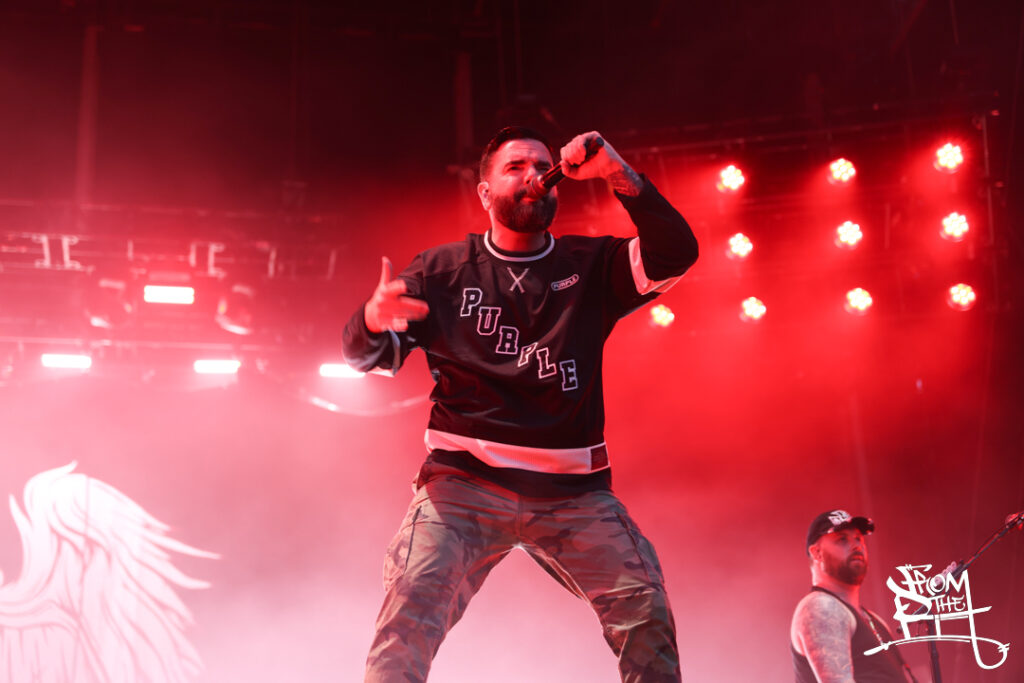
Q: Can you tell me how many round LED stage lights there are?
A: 10